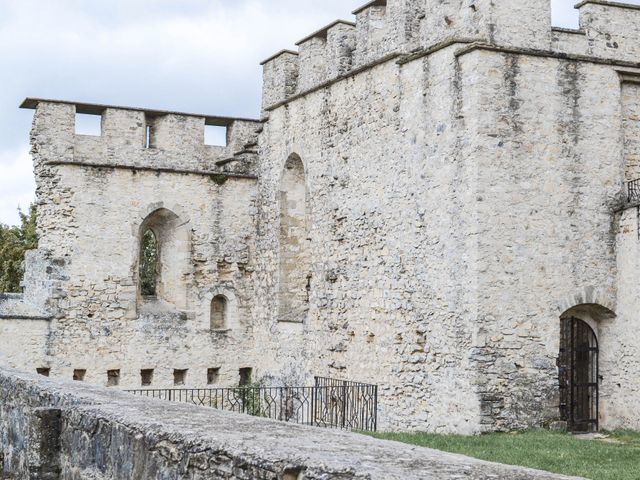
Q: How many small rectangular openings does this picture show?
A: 7